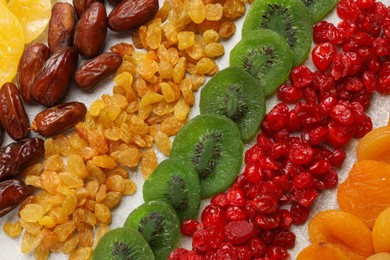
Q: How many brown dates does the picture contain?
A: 13